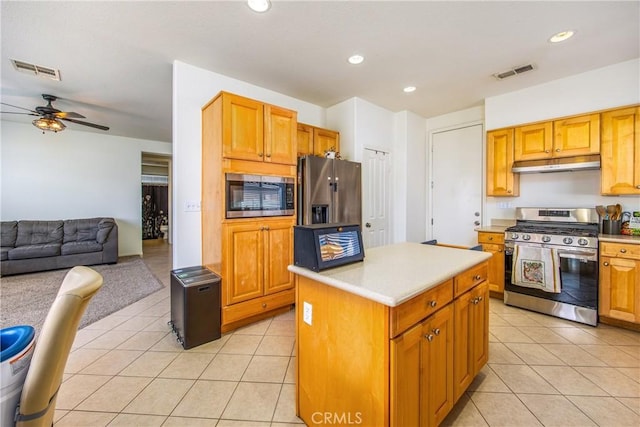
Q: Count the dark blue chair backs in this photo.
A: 2